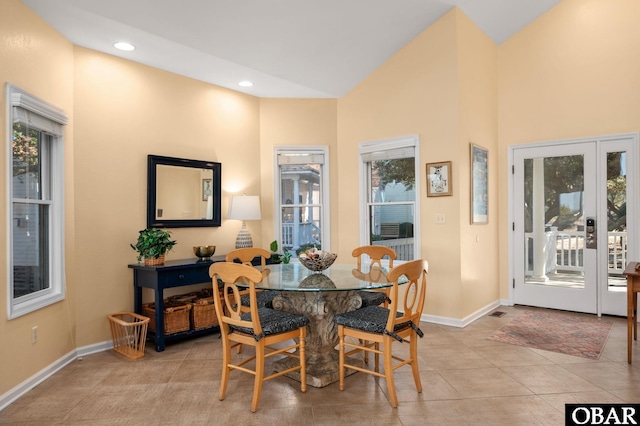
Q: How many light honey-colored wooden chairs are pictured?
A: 4